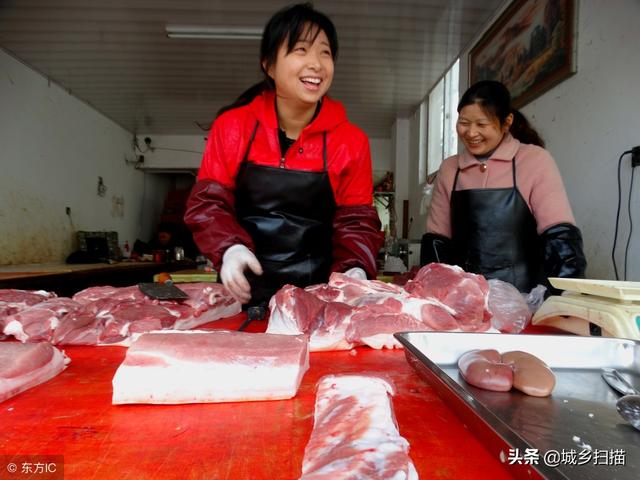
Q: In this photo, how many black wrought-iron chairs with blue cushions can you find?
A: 0